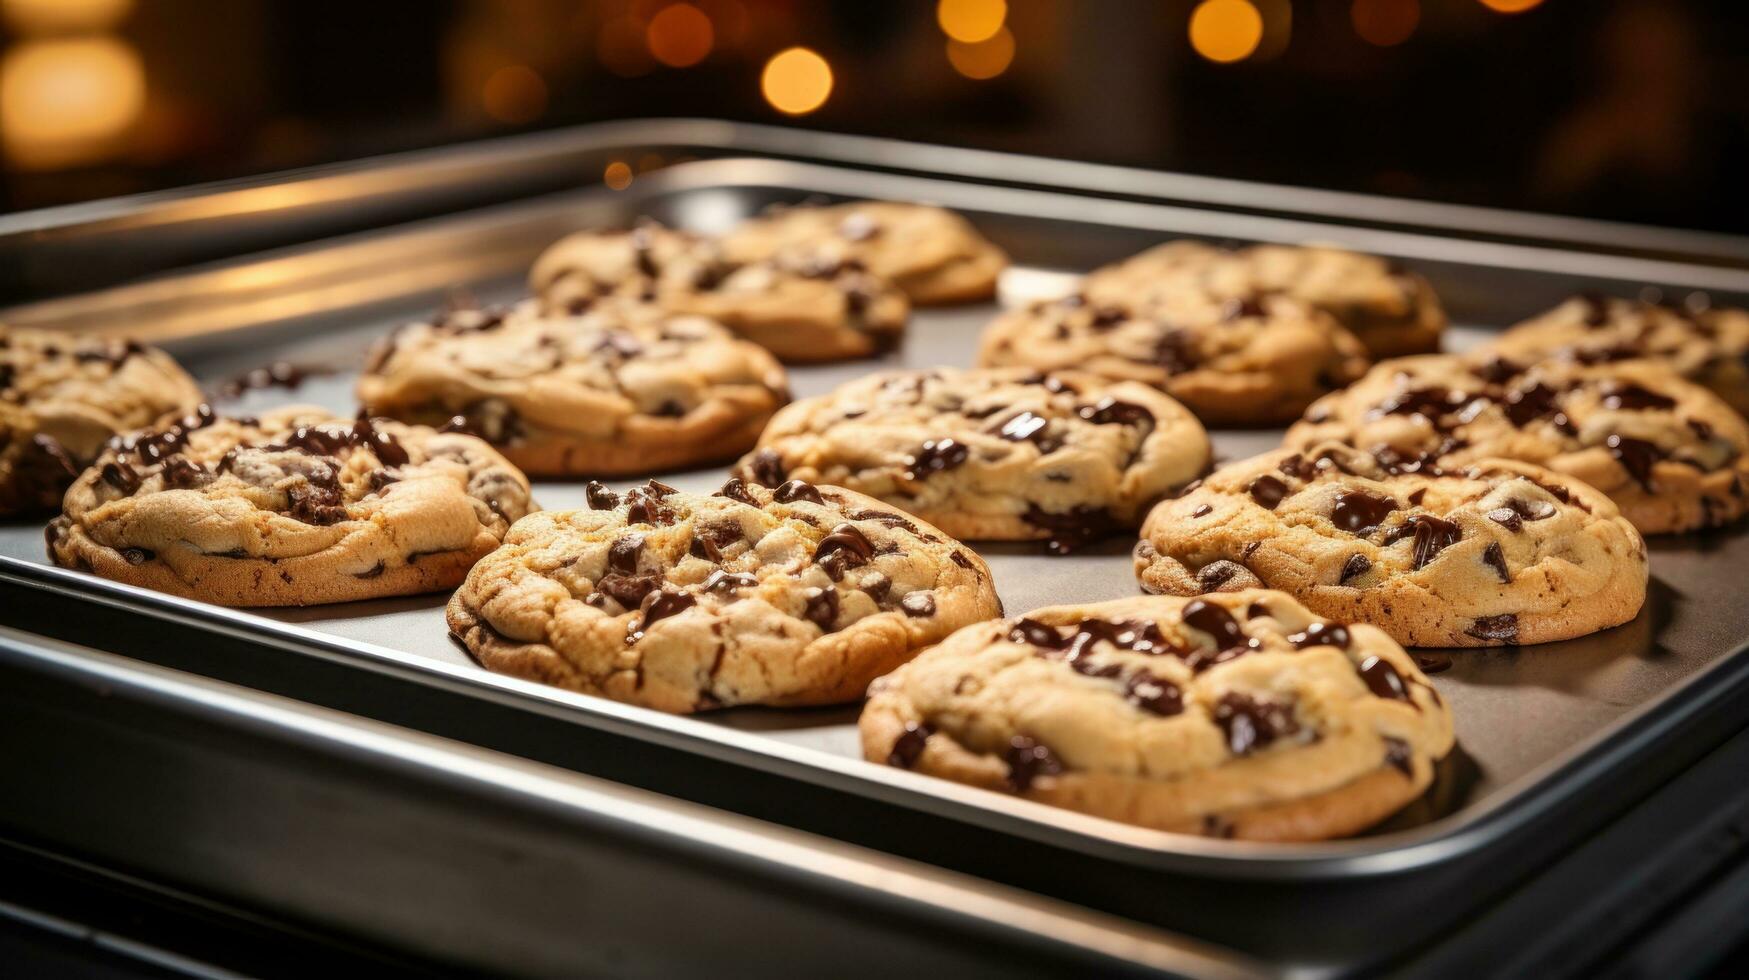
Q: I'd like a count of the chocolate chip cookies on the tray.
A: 13